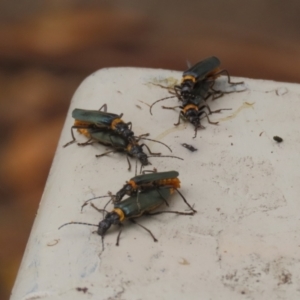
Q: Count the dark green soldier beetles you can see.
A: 6